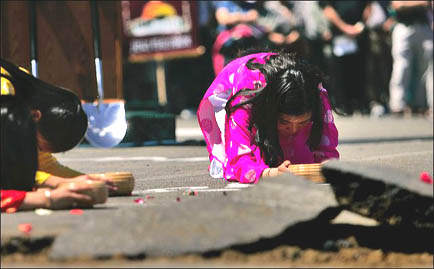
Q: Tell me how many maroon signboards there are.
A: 1